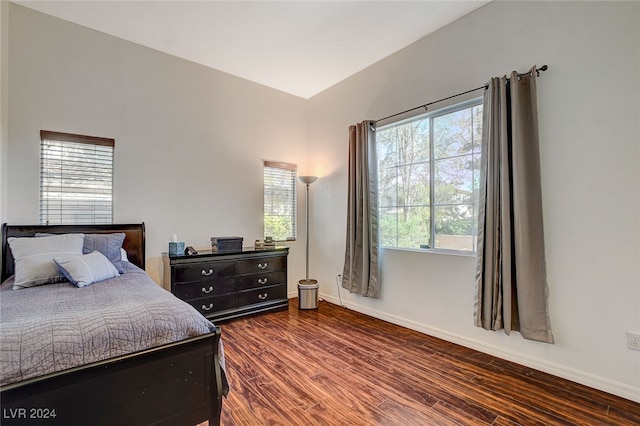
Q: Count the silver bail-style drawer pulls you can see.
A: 6